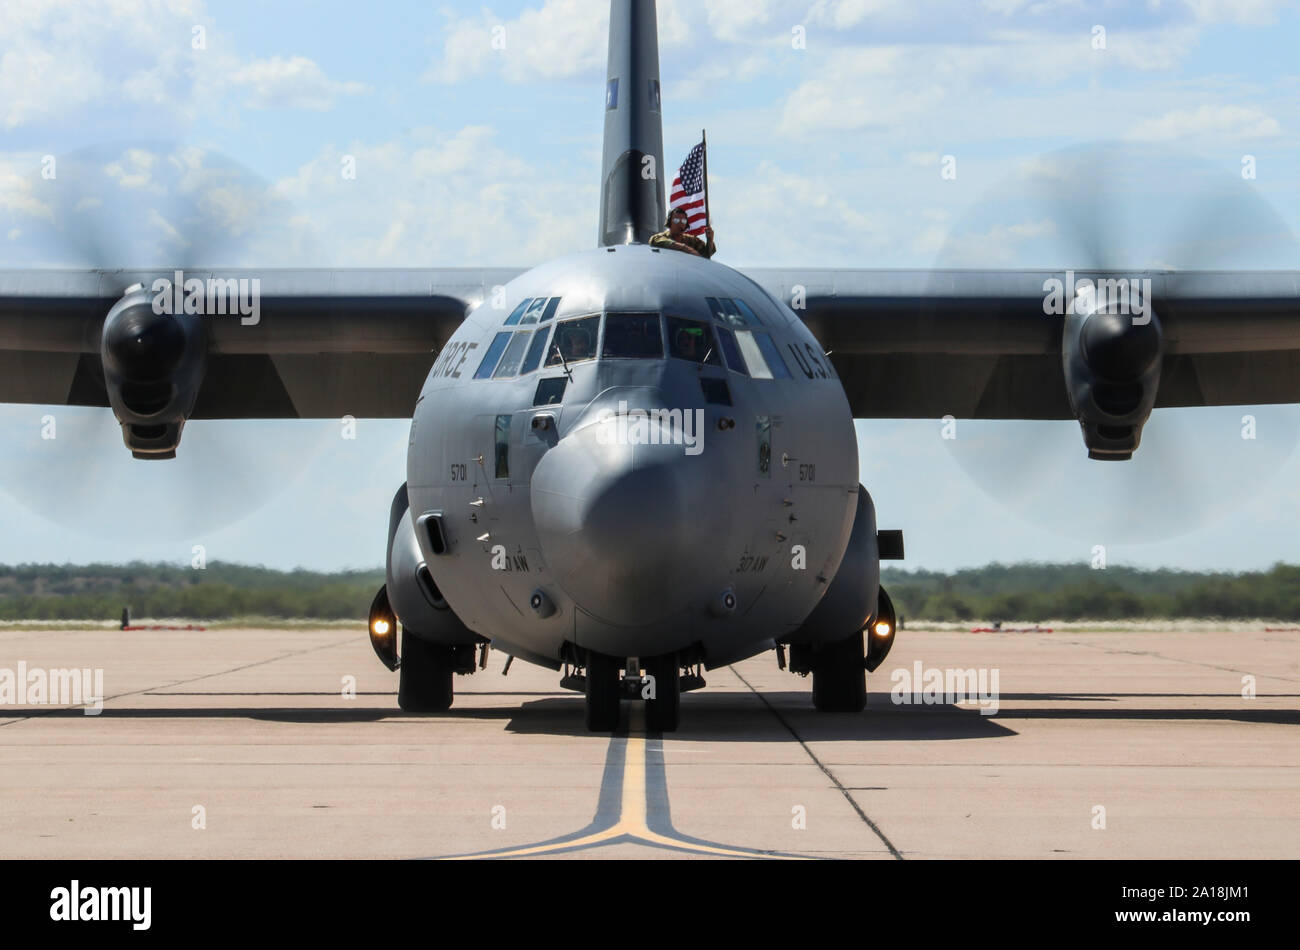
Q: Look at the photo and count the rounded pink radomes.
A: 0